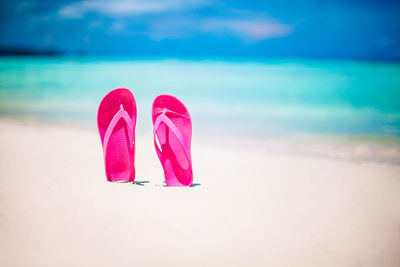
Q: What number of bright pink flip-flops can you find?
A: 2